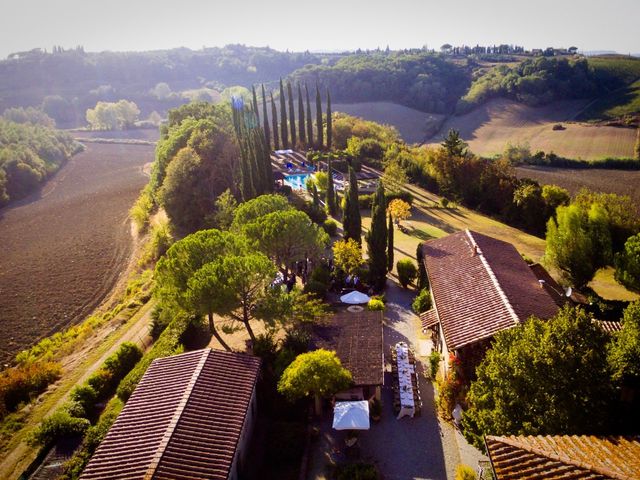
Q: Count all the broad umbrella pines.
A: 4